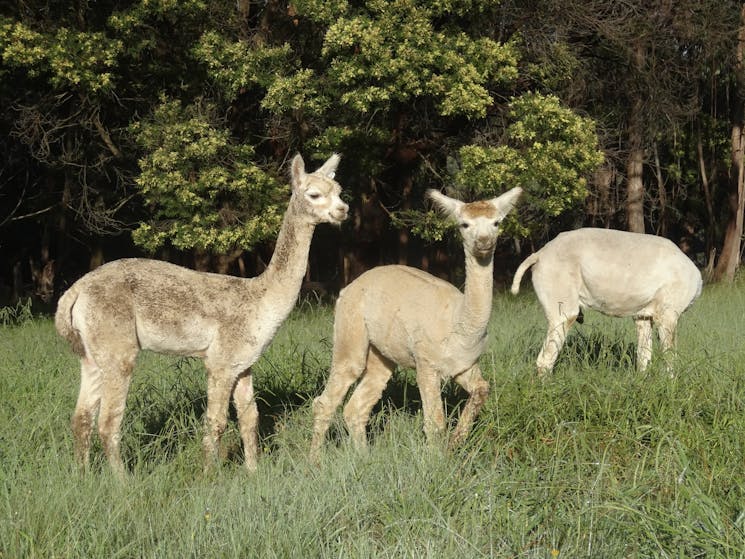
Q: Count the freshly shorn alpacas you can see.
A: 3